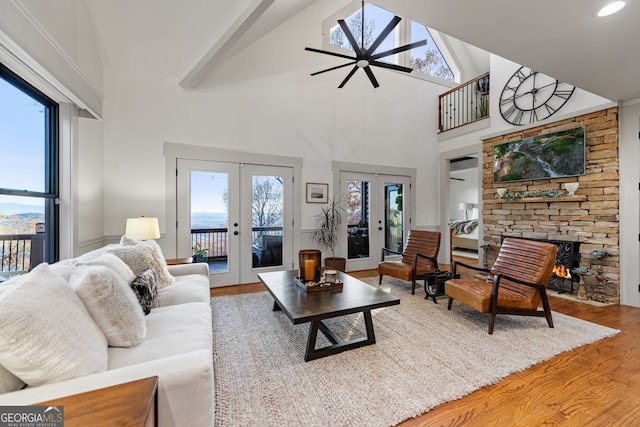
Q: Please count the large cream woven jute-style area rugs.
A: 1